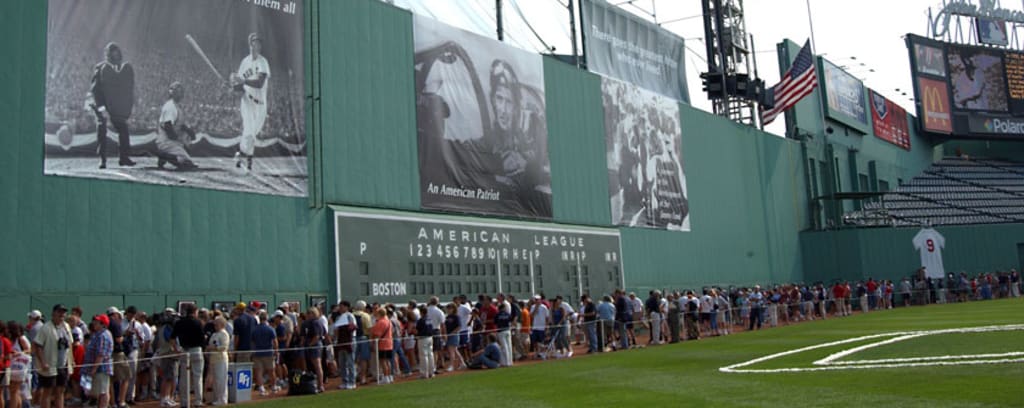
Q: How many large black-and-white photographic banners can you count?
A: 3